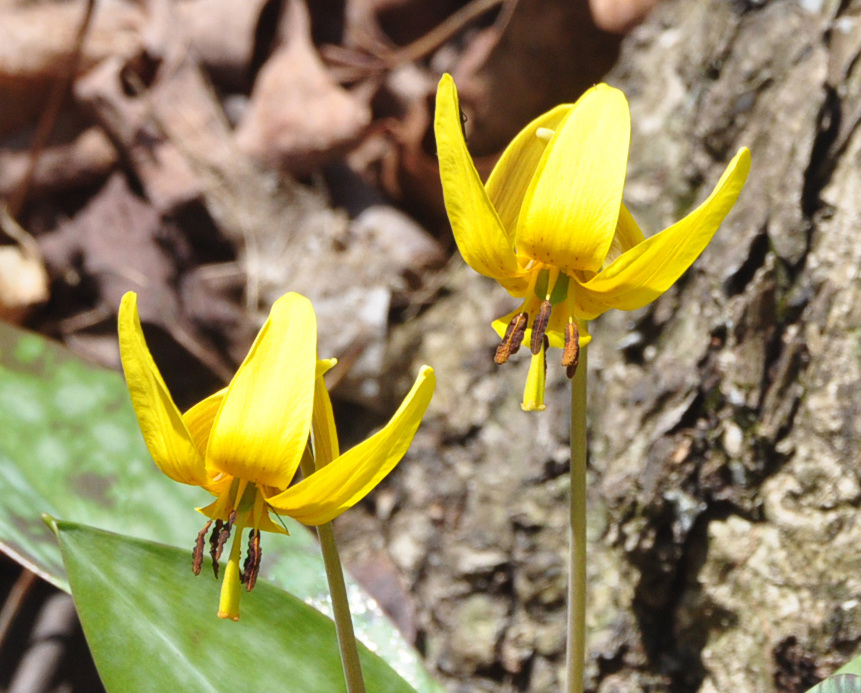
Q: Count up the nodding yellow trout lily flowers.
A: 2